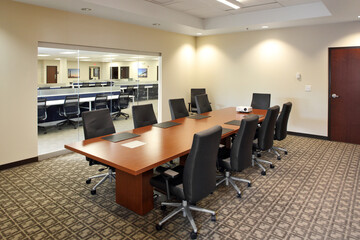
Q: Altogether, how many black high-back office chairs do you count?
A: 10